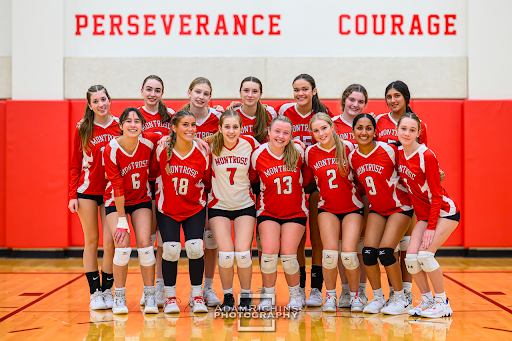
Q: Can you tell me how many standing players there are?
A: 14